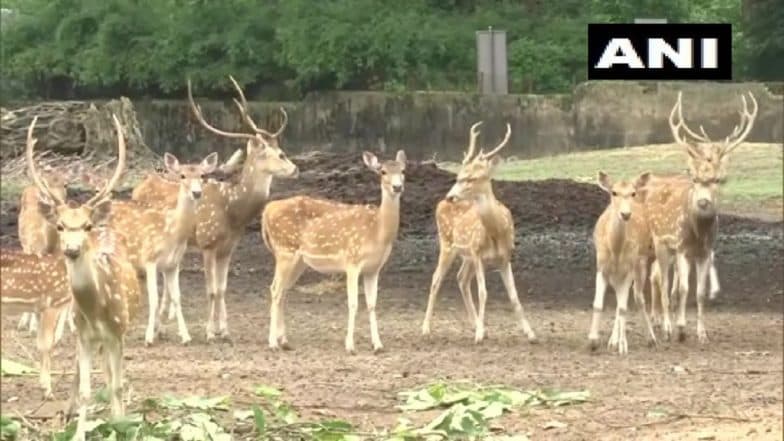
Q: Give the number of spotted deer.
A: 9